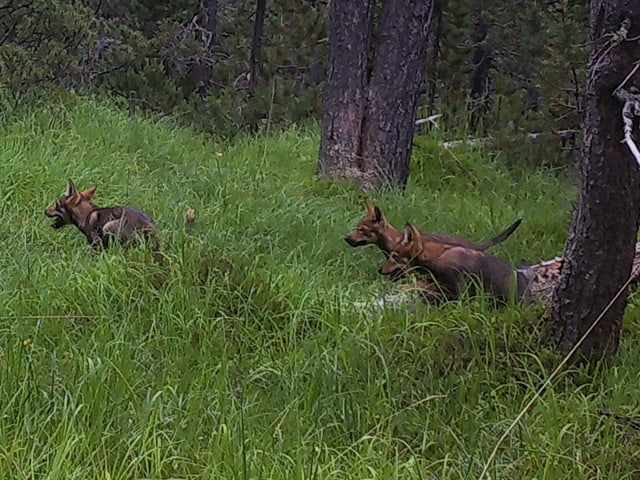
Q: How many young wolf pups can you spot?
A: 3